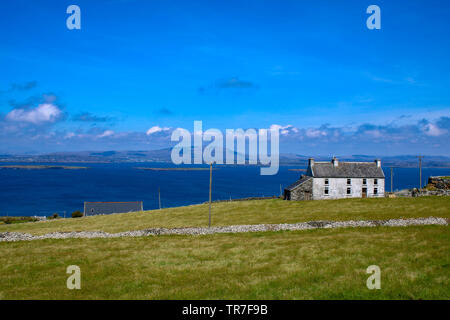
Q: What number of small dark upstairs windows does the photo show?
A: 4